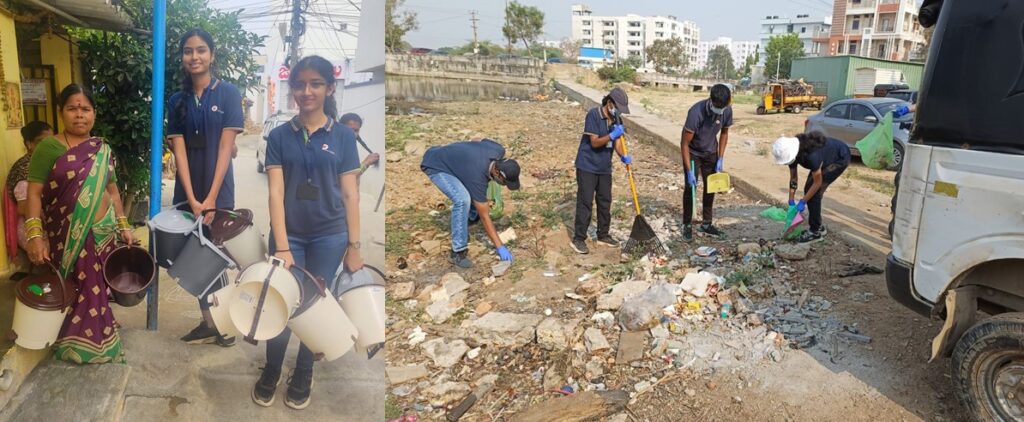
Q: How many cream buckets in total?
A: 6